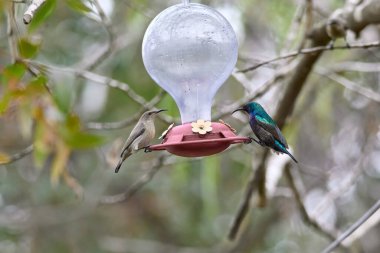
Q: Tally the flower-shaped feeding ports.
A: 3